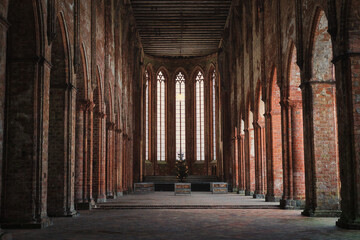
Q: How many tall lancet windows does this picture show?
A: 5